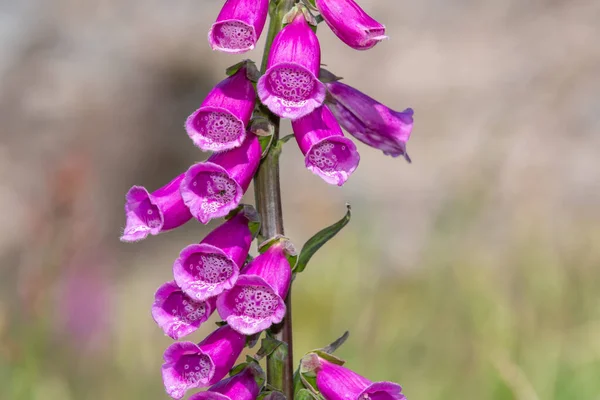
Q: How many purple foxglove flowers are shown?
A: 14